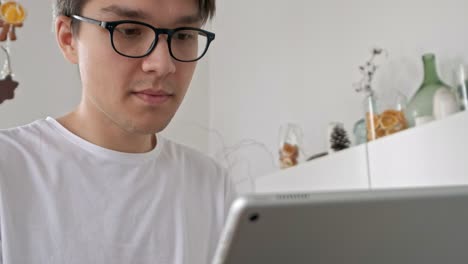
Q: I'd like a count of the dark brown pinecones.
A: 1